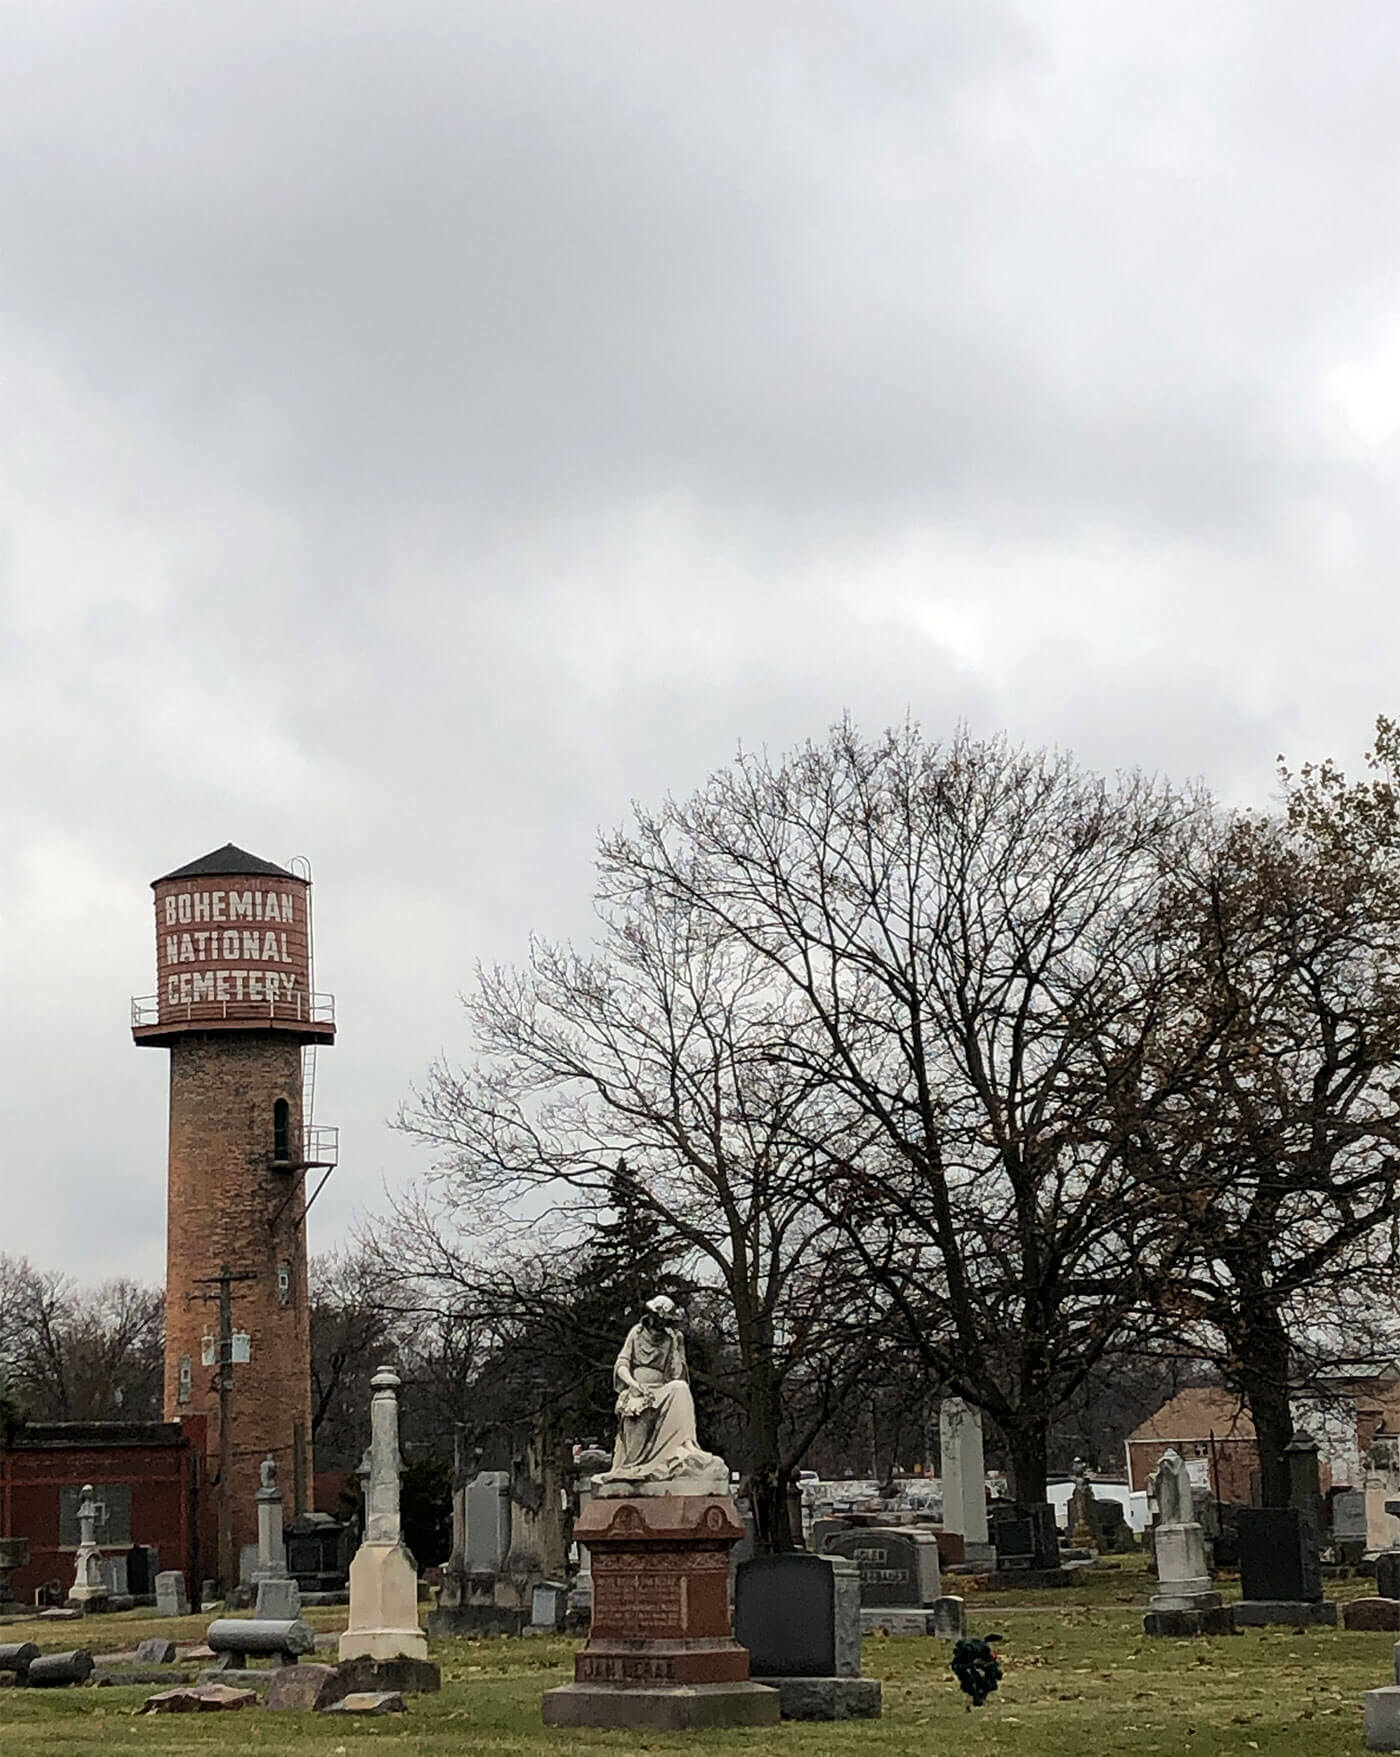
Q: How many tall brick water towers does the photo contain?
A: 1